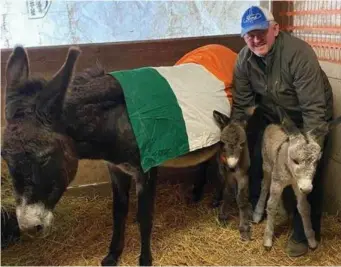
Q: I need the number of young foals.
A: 2